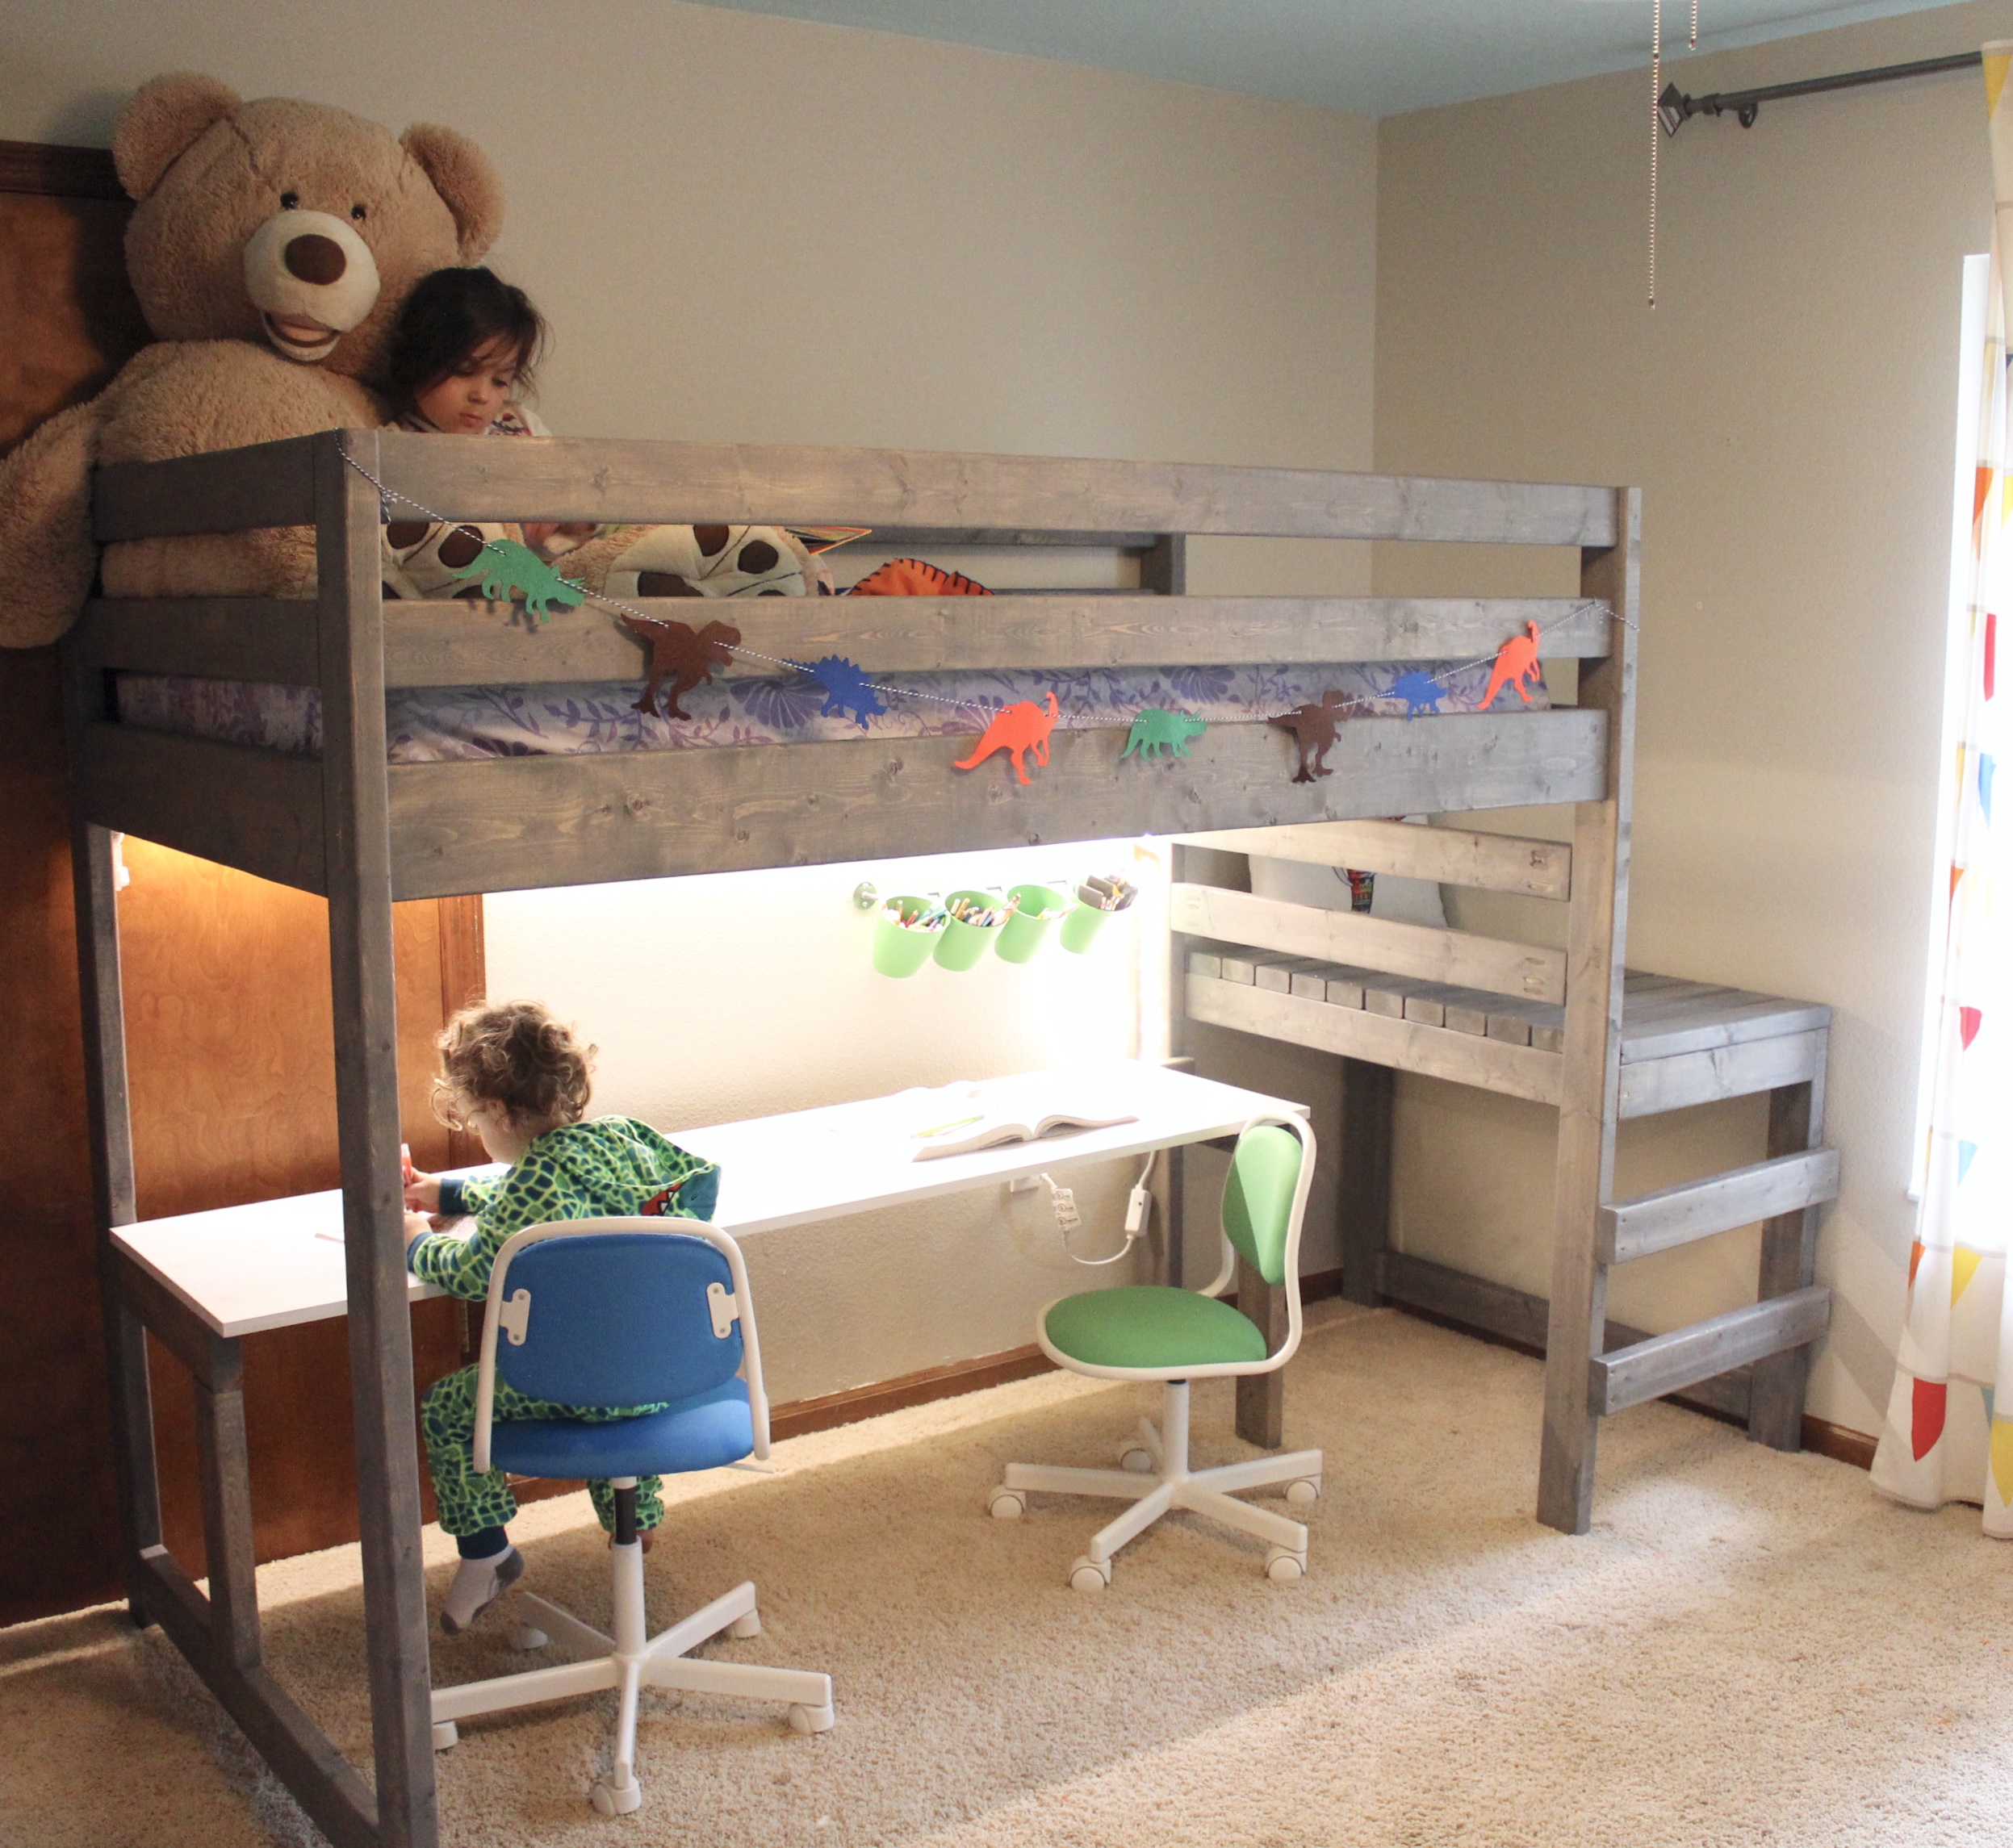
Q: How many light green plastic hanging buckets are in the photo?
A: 4